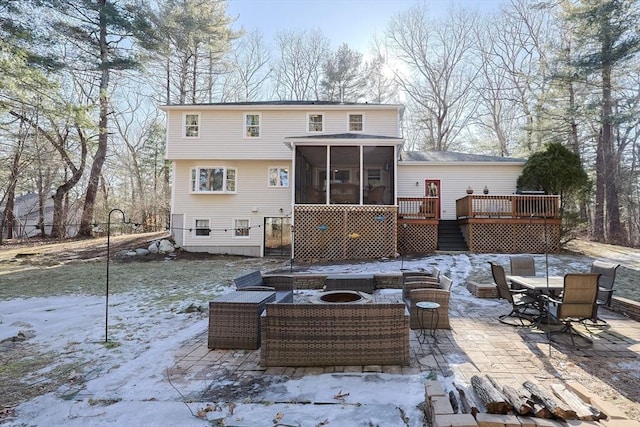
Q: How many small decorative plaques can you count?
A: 3